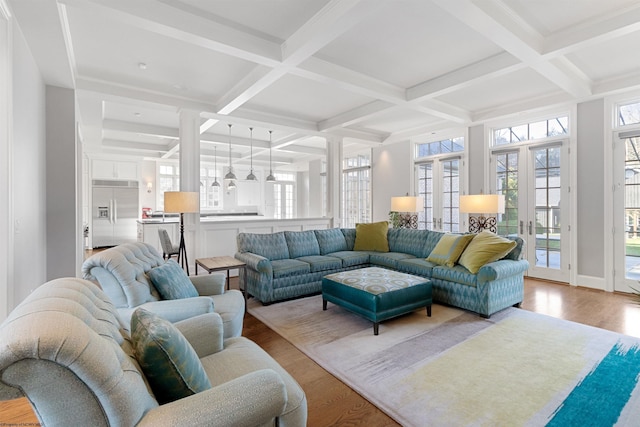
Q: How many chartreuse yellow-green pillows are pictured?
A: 3